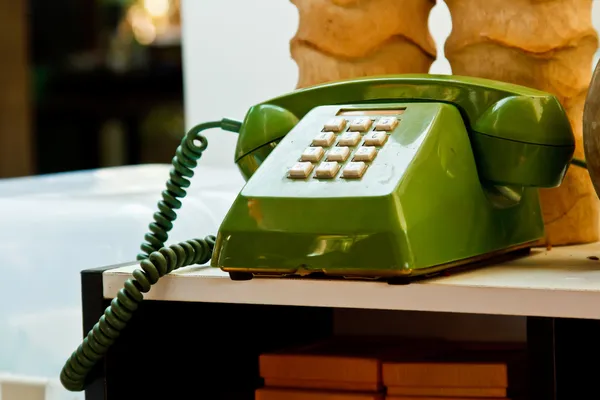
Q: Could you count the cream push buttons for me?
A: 12